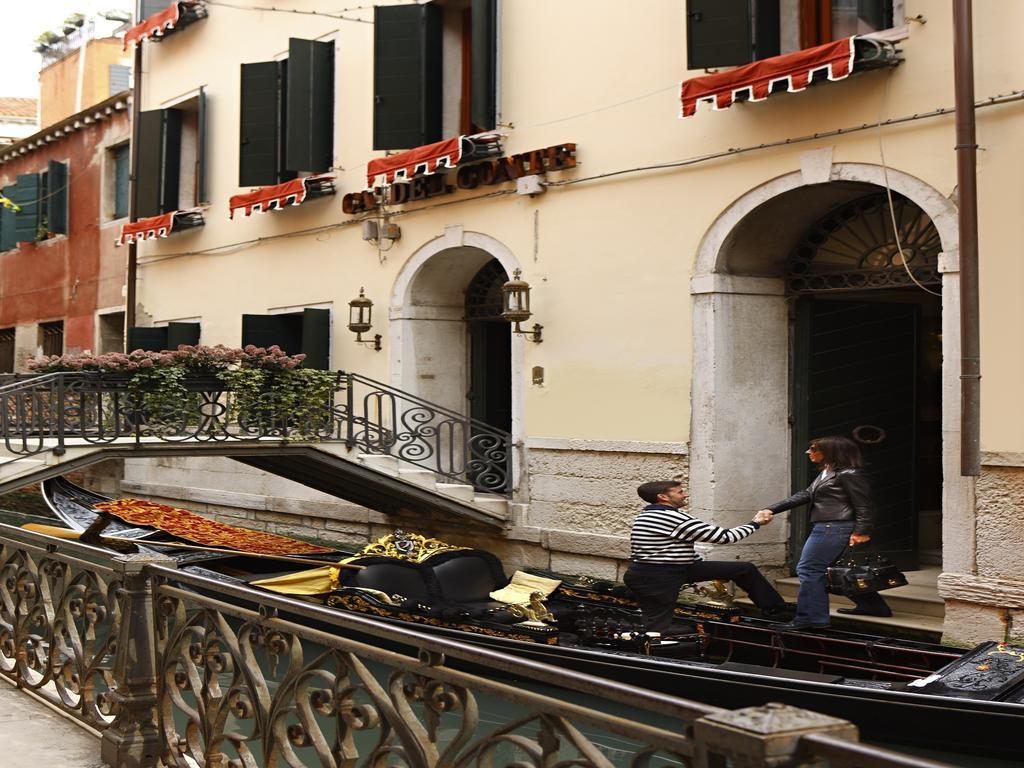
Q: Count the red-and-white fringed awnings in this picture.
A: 5